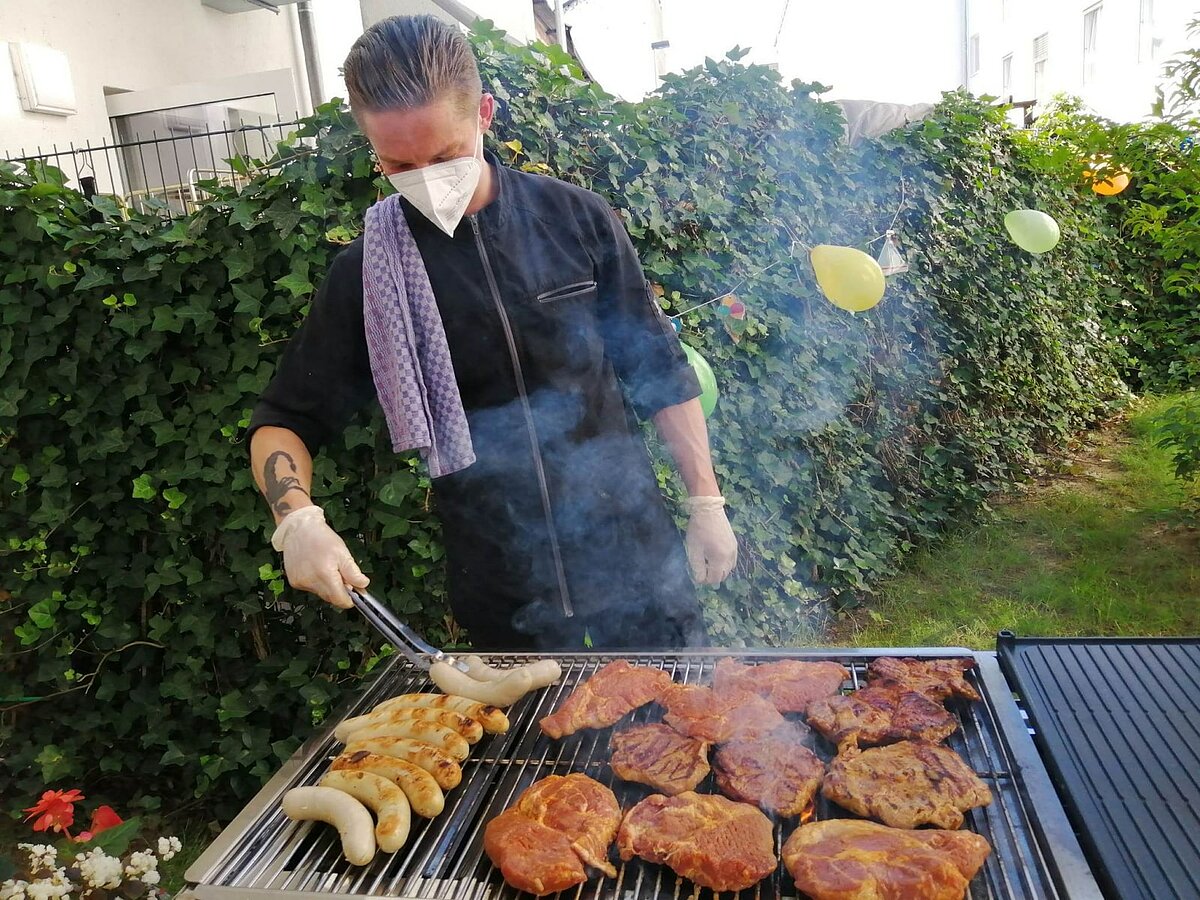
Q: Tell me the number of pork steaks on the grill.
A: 11